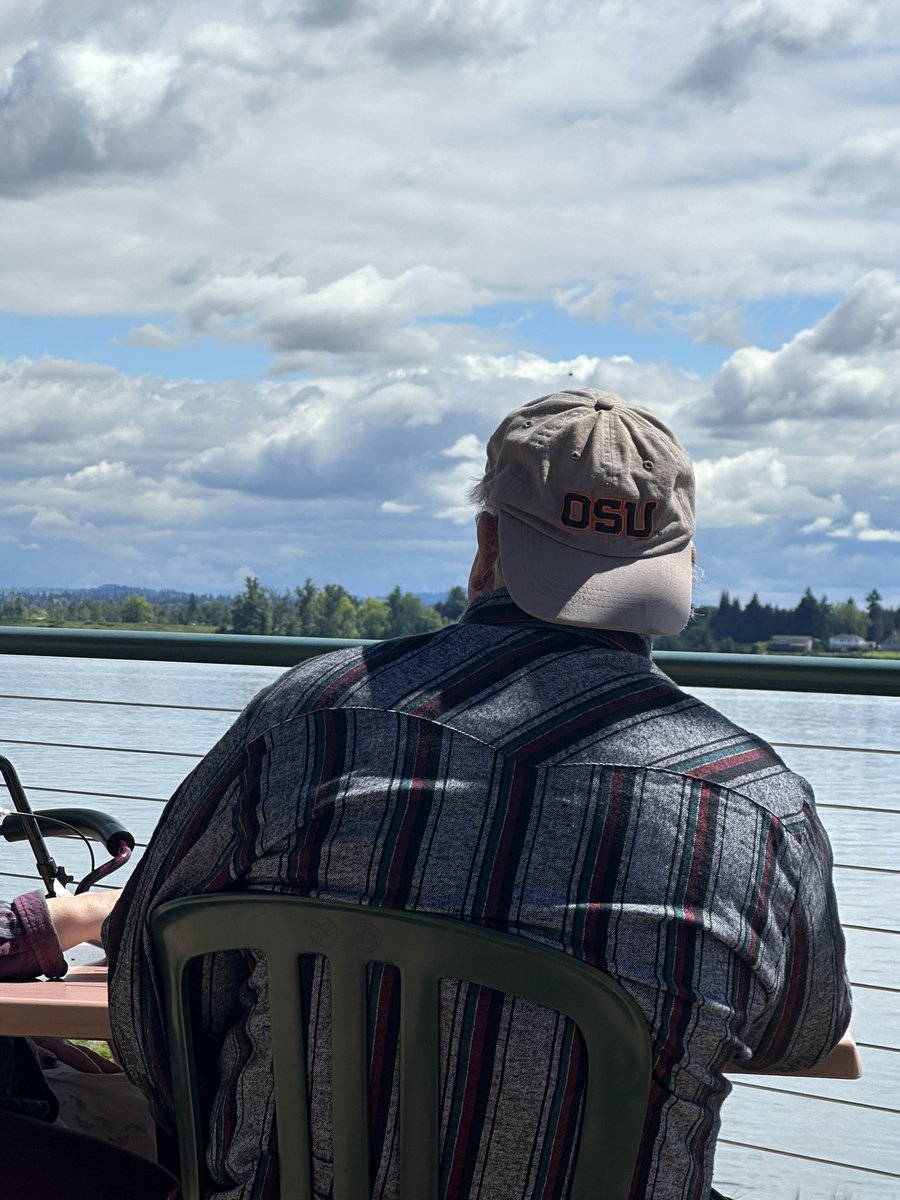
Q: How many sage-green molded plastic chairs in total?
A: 1